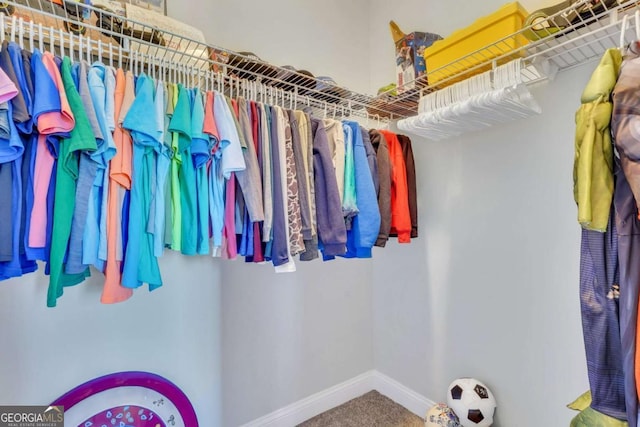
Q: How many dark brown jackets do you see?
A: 2